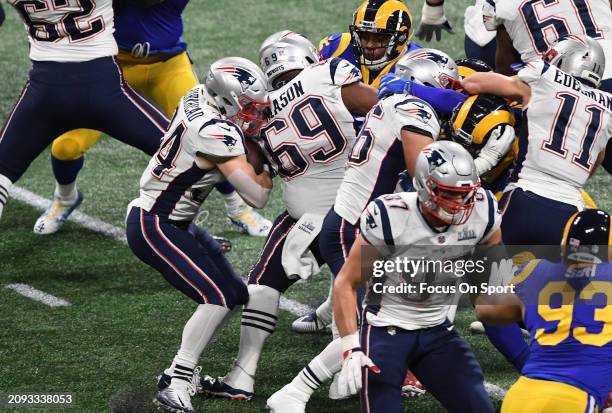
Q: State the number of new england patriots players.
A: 7